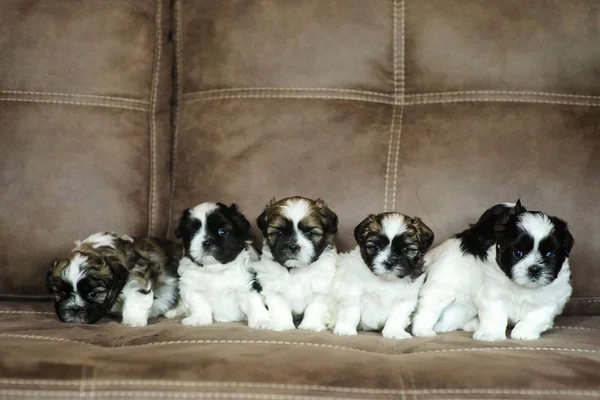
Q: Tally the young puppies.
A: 6